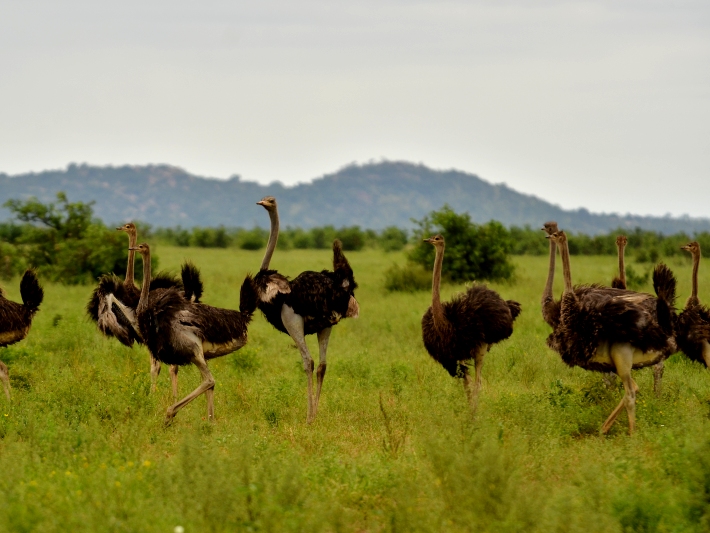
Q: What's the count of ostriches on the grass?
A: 9